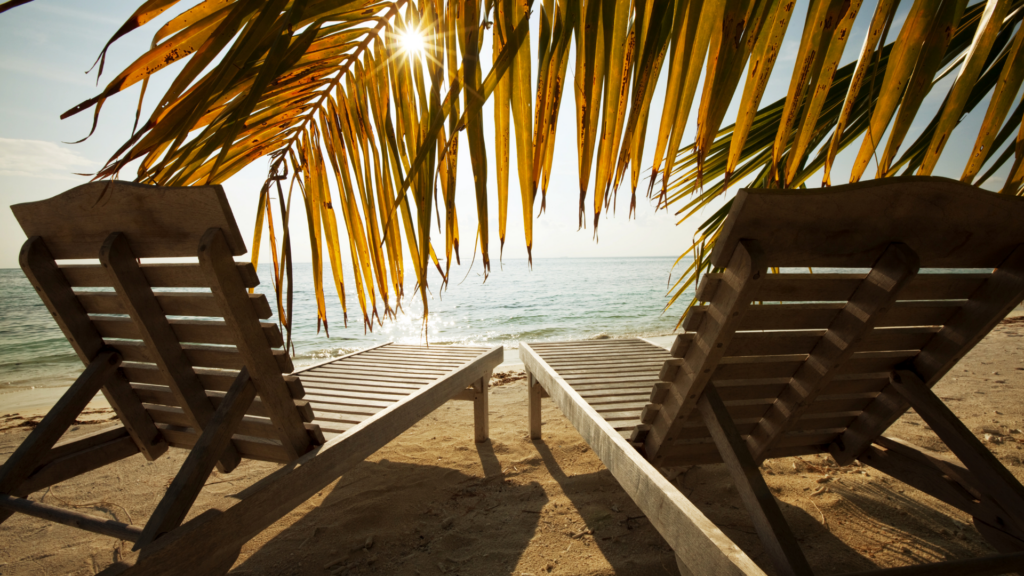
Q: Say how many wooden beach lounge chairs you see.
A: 2